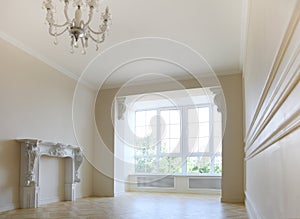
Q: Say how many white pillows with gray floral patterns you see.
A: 0